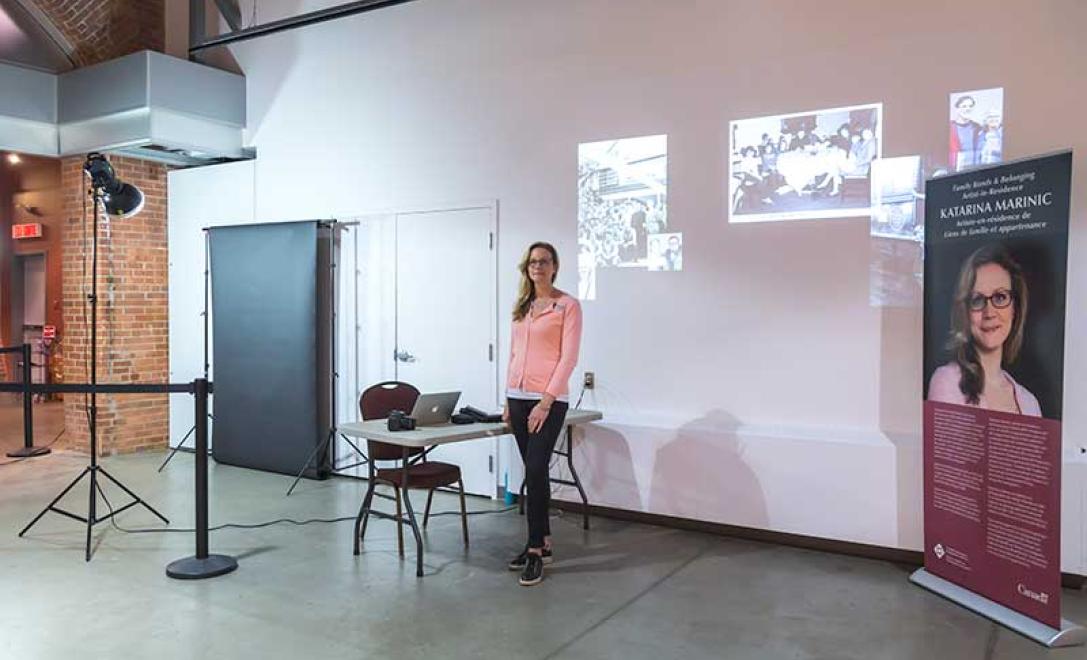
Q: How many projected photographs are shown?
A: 5